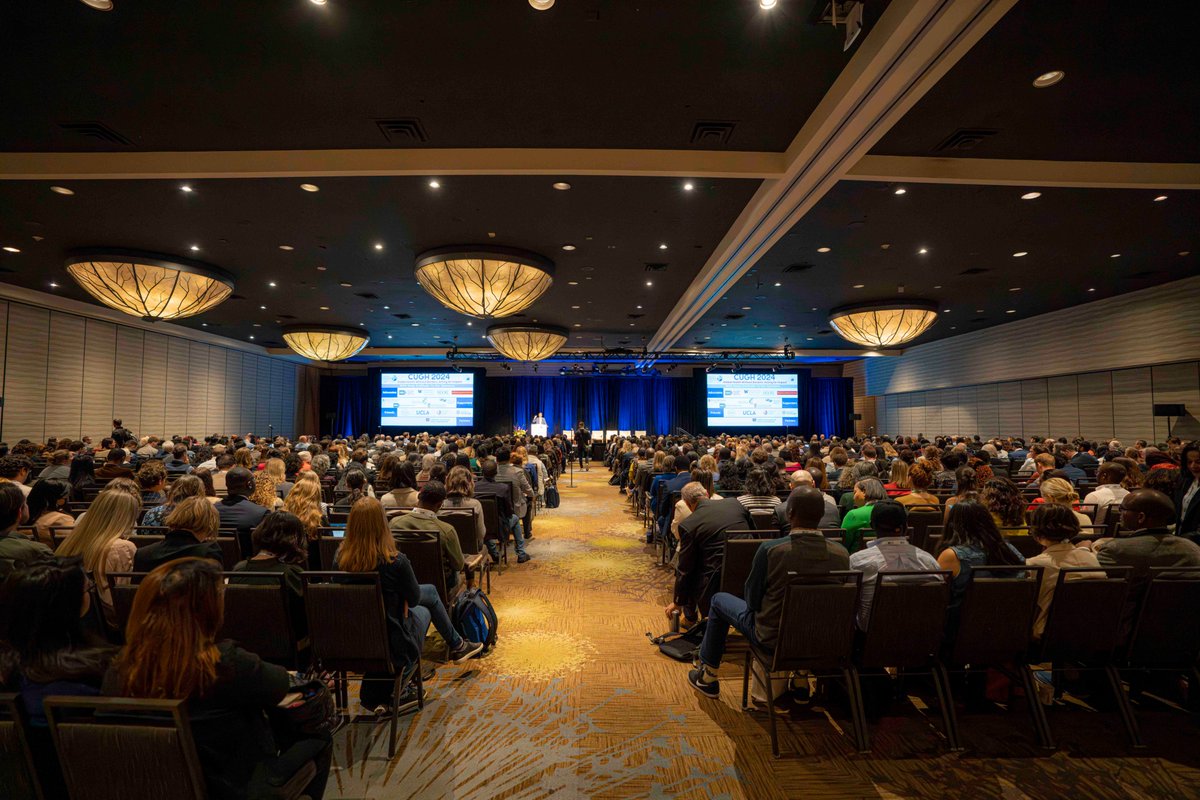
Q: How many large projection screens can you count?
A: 2